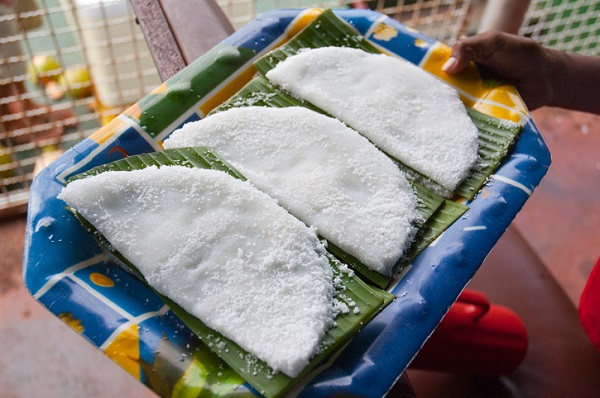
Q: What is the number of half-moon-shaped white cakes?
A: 3